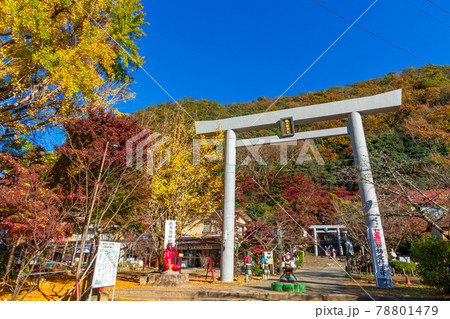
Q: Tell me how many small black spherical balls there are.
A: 0